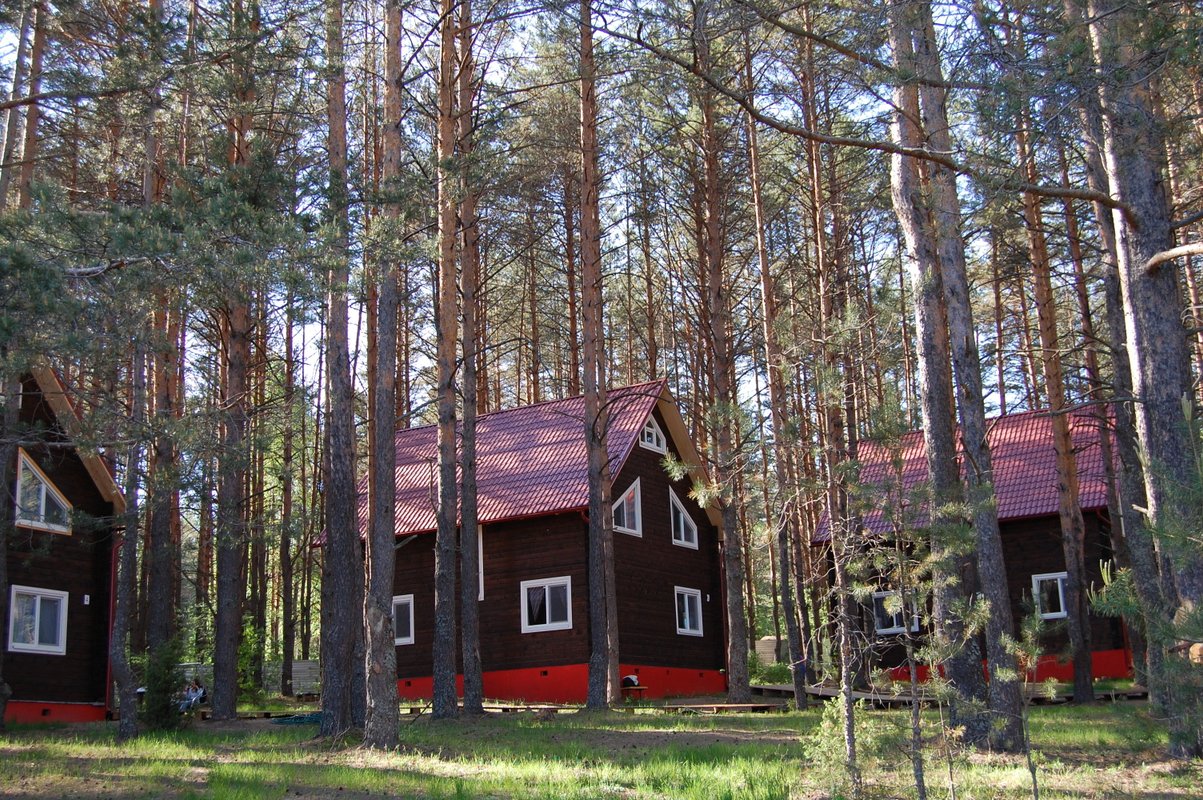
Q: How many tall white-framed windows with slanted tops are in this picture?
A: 3